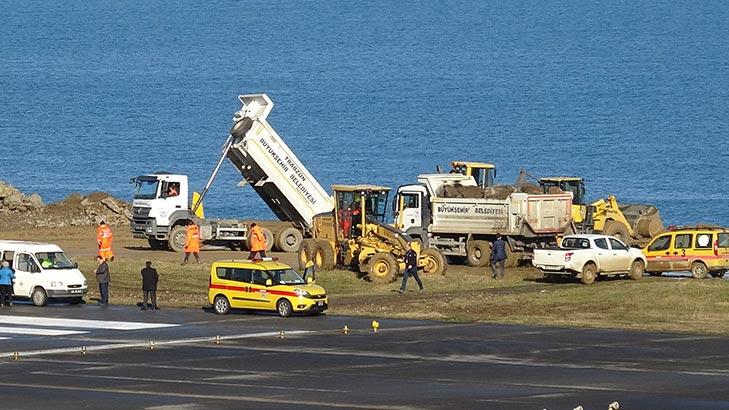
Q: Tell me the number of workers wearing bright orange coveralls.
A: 3